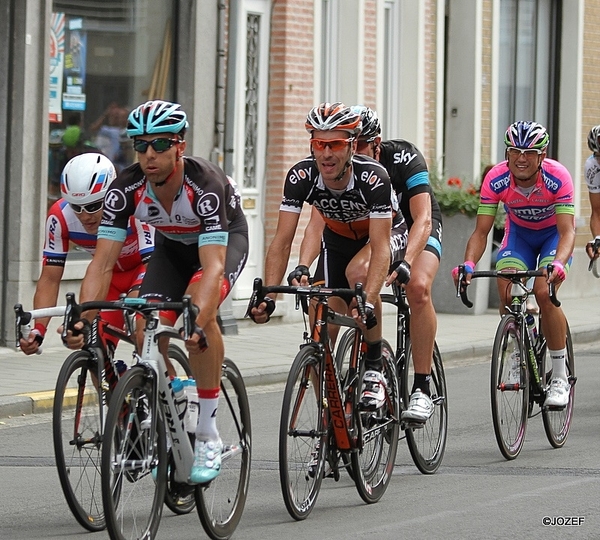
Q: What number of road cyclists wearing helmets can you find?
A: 6